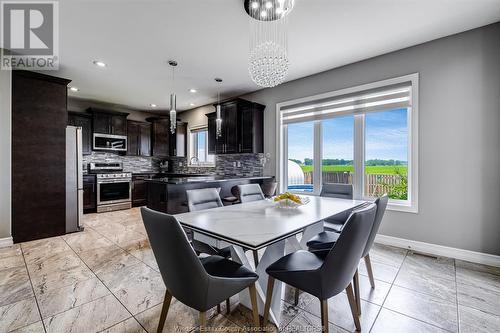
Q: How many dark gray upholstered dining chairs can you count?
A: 6